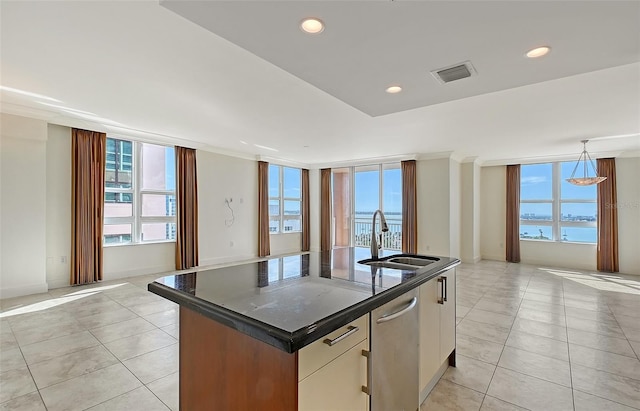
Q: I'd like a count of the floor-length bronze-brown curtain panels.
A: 8